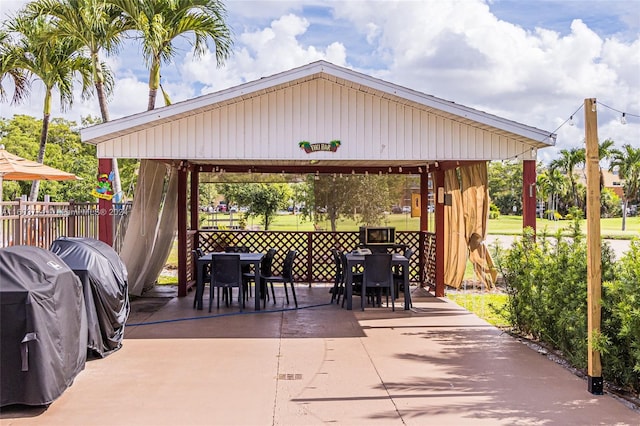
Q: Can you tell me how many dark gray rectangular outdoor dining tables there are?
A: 2